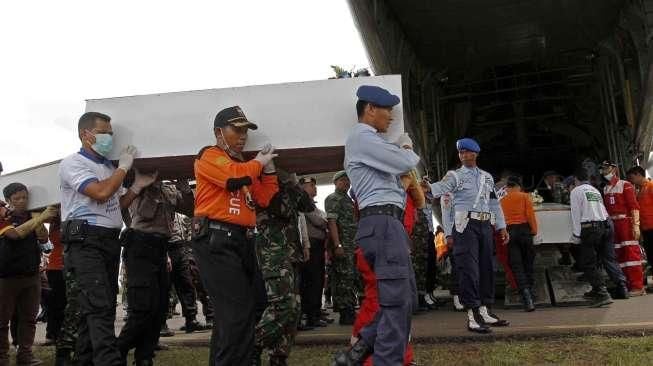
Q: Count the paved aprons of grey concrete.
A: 1